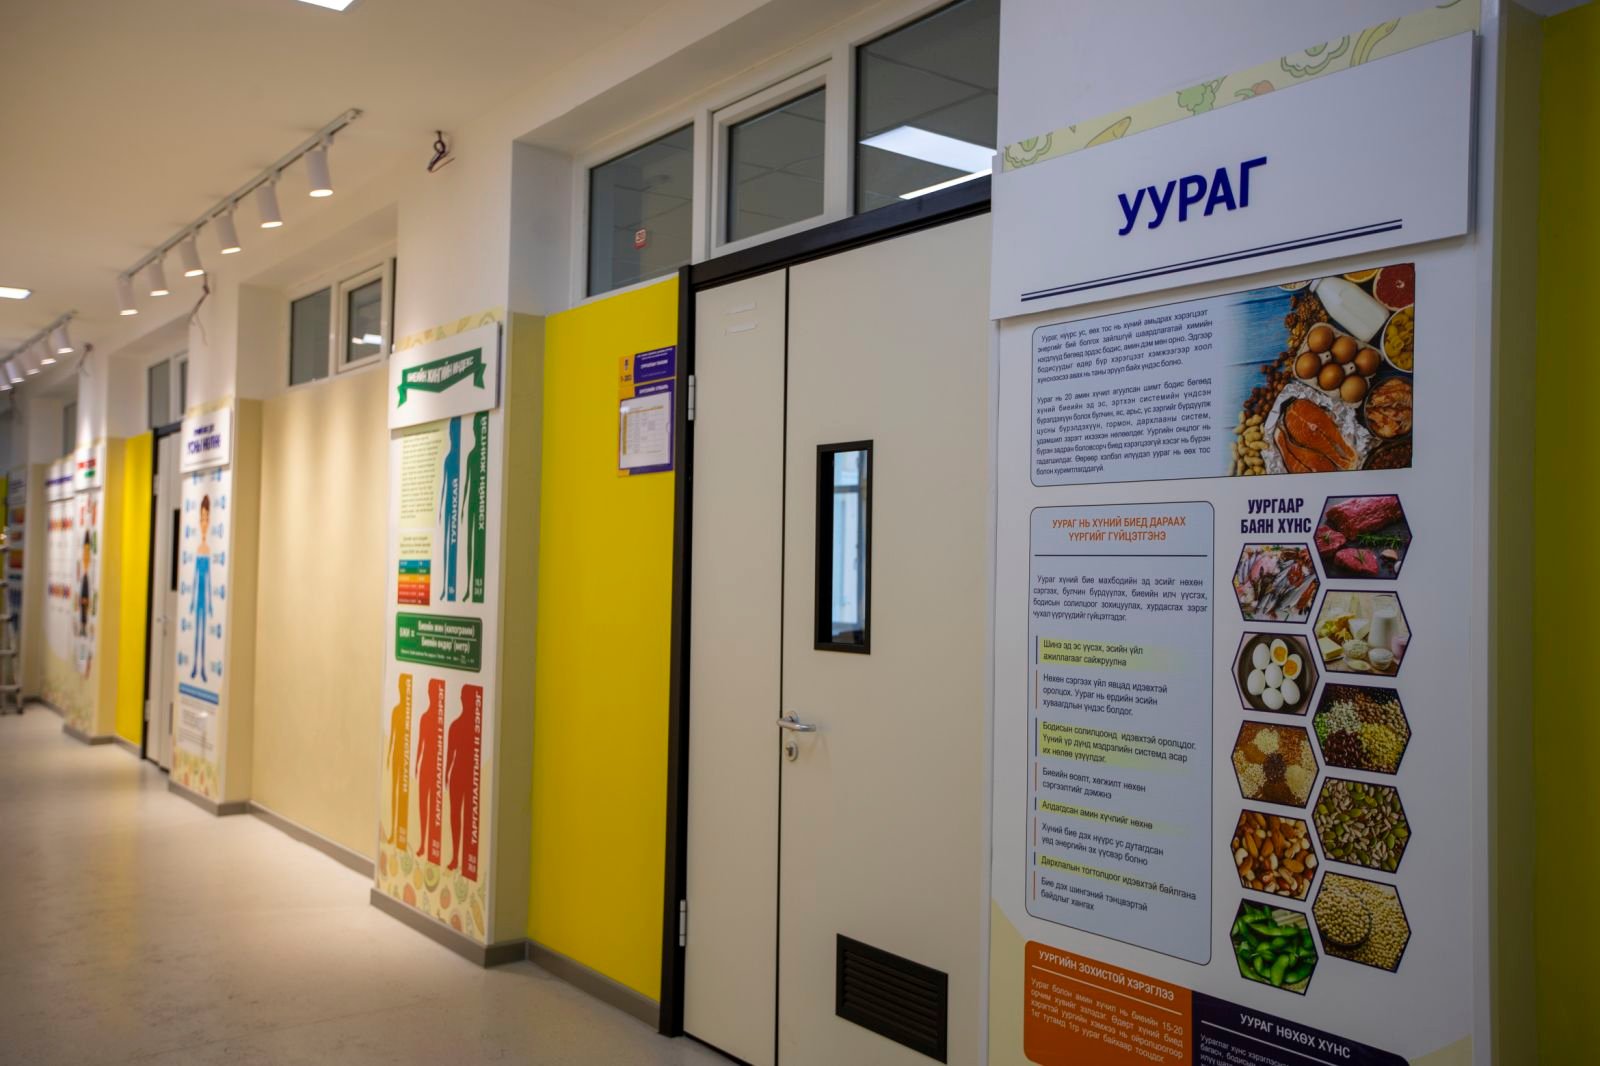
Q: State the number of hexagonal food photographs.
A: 10